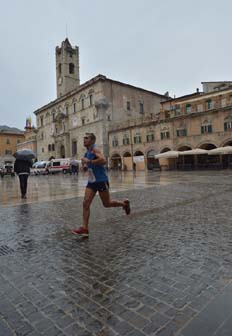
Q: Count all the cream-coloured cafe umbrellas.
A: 3